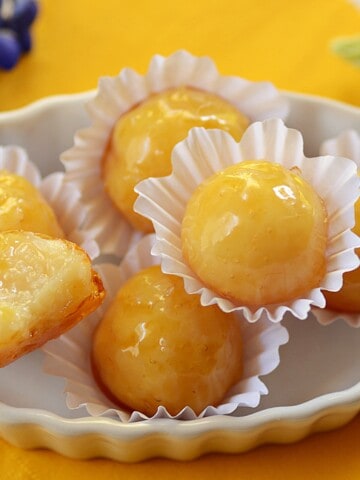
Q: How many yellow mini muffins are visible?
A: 6